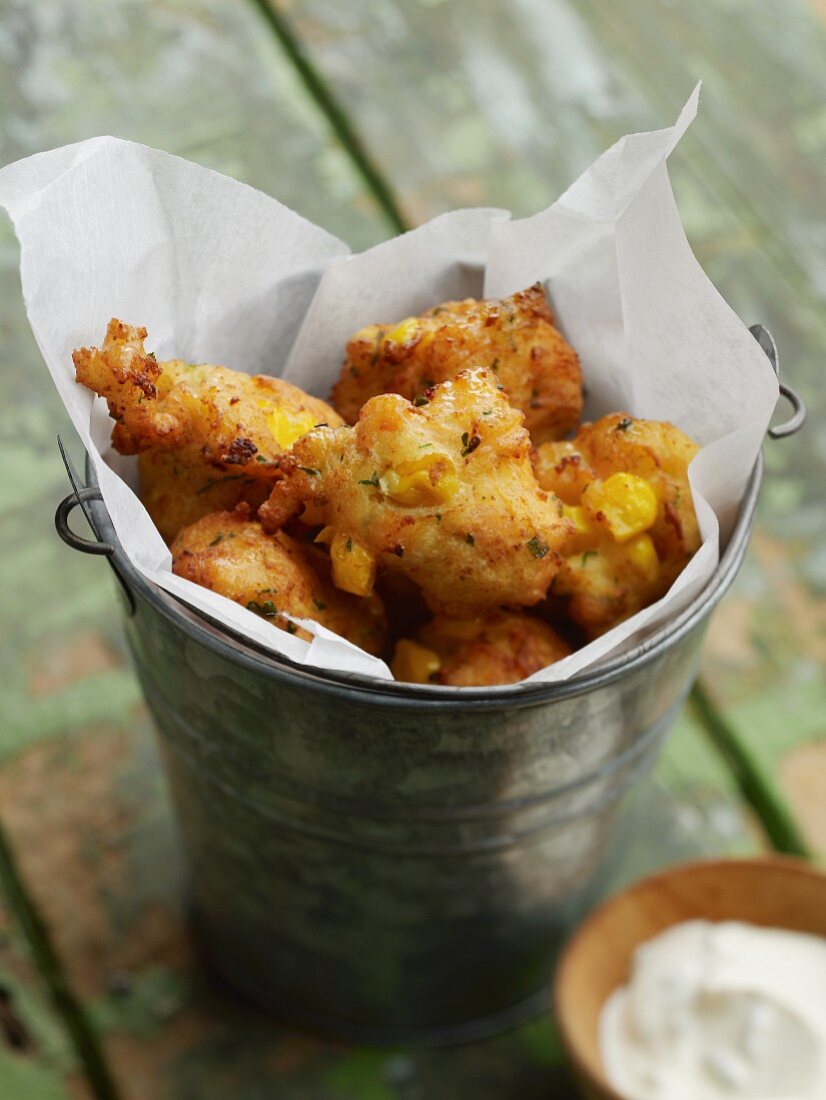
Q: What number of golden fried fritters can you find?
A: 6